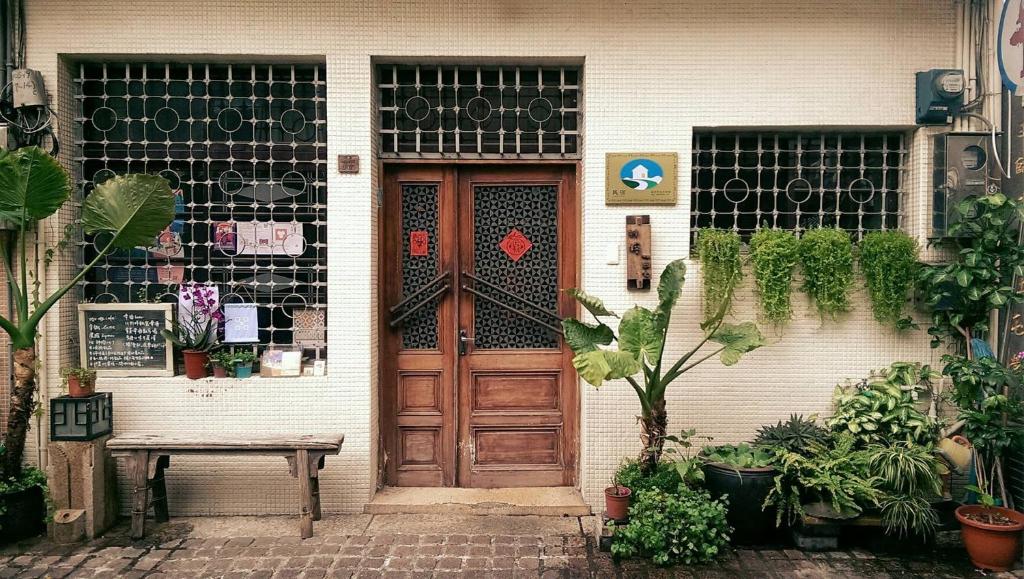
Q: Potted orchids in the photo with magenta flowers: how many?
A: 1